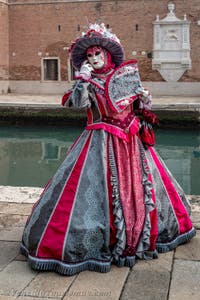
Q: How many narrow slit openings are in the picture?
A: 4